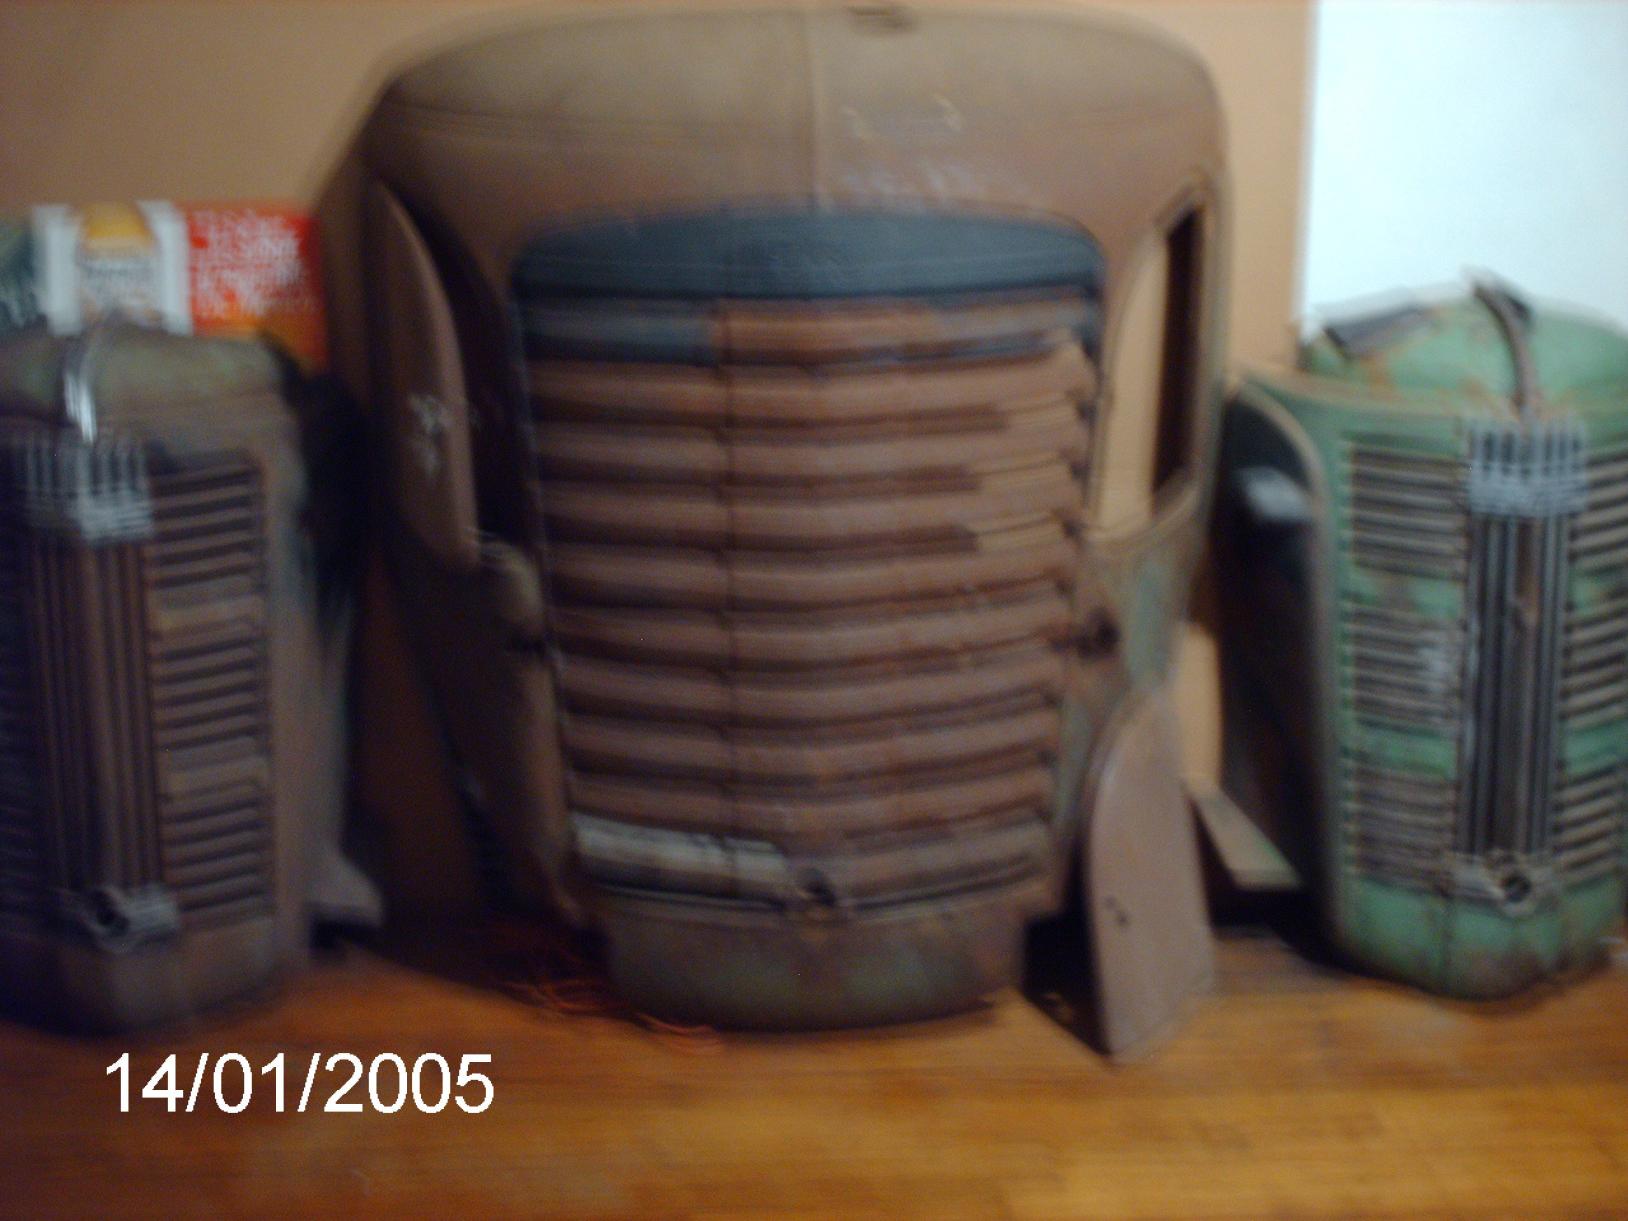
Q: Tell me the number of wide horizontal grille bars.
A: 10